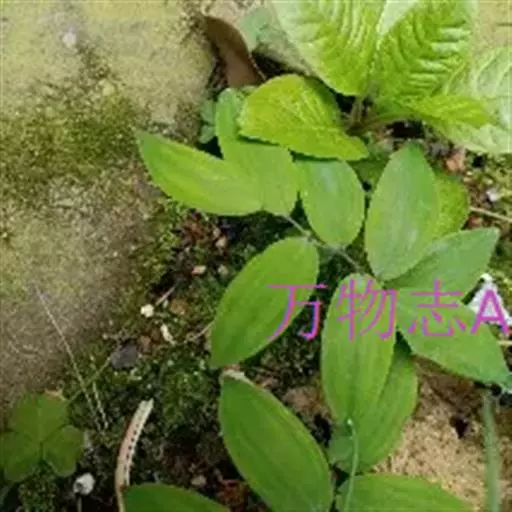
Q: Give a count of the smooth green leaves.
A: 12